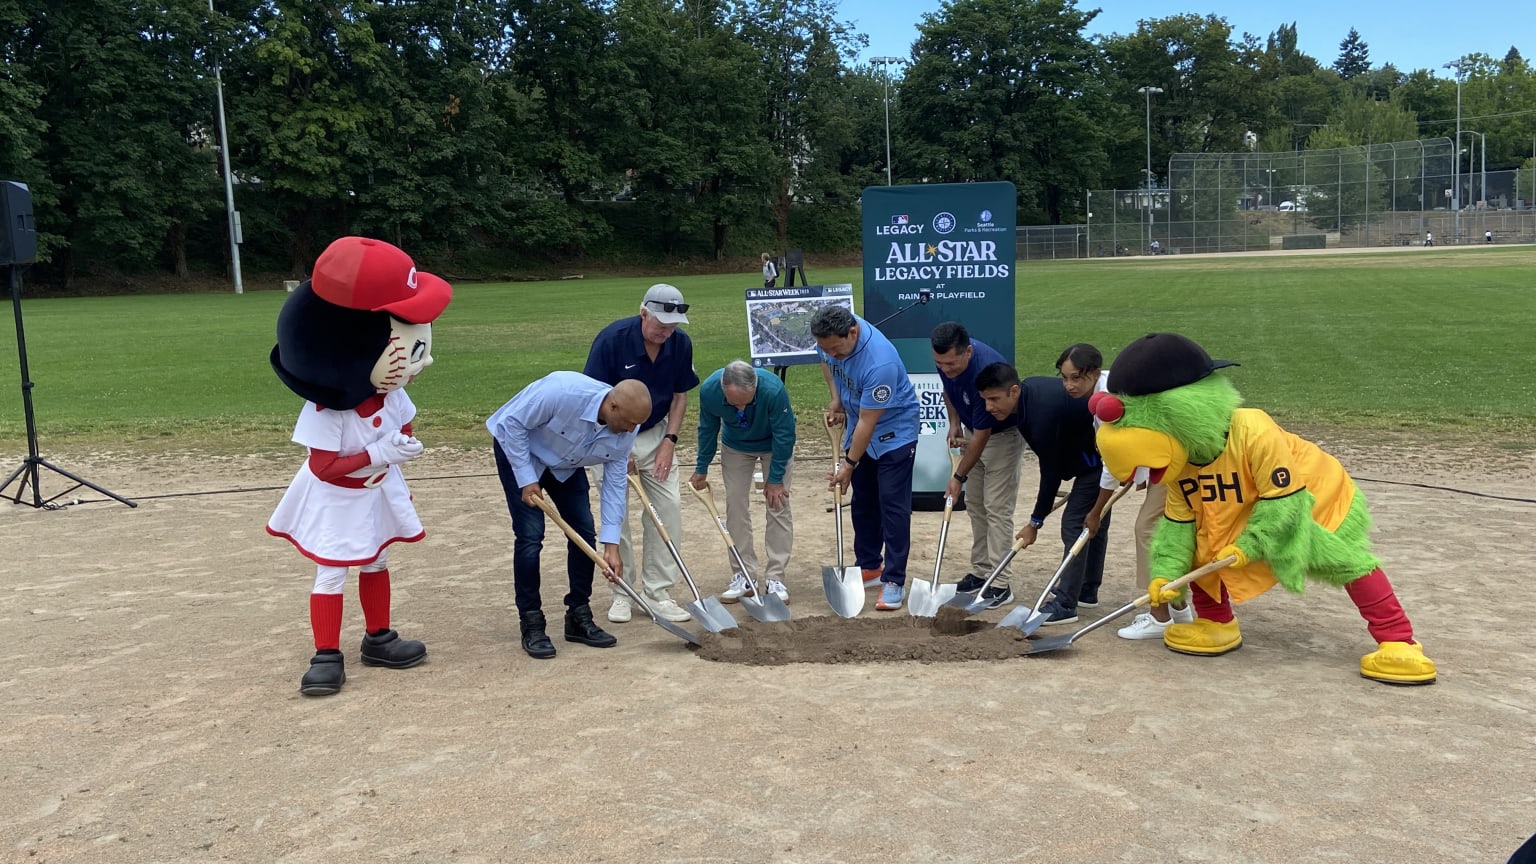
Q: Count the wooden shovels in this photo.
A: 8